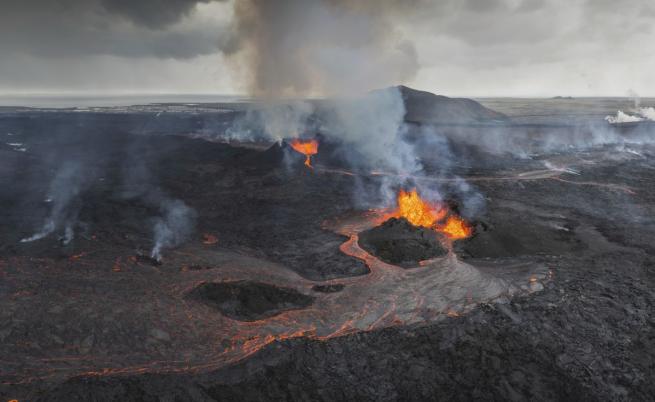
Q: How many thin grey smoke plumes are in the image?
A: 3